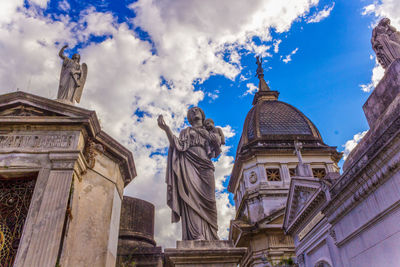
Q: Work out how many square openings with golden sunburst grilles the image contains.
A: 3